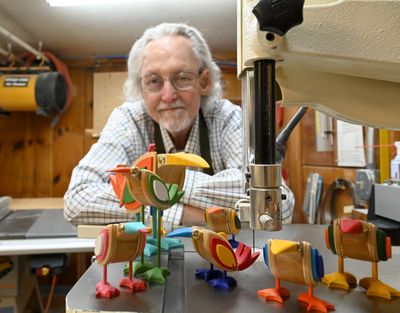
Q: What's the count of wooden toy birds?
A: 7